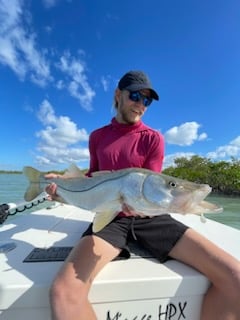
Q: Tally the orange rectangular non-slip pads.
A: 0